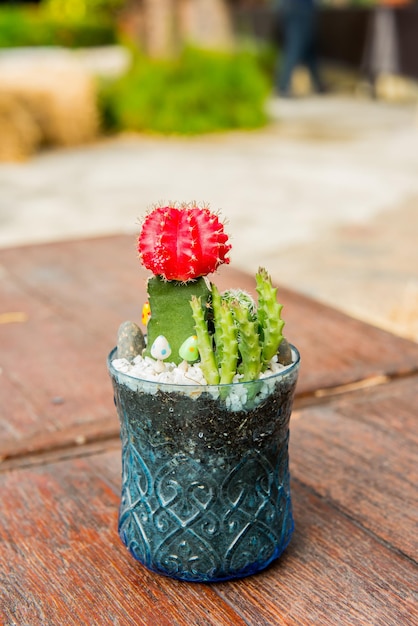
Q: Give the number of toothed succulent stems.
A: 5